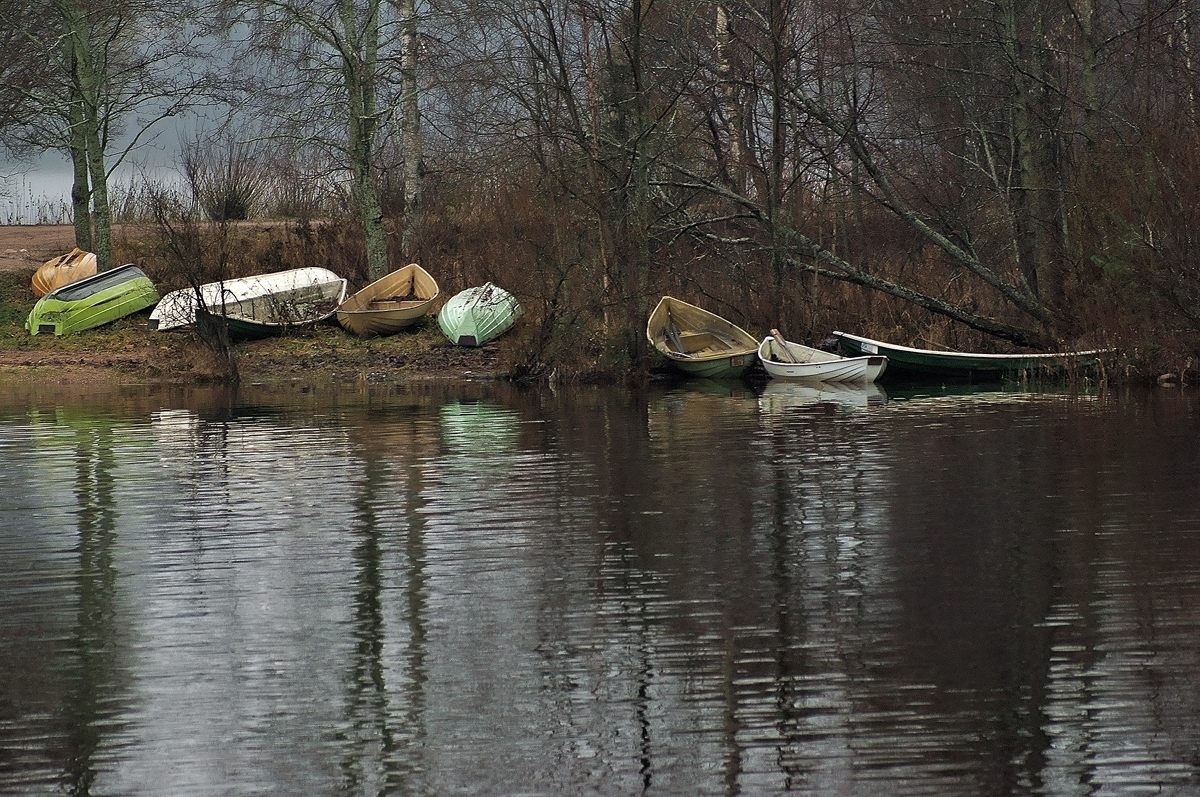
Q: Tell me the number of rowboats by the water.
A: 9